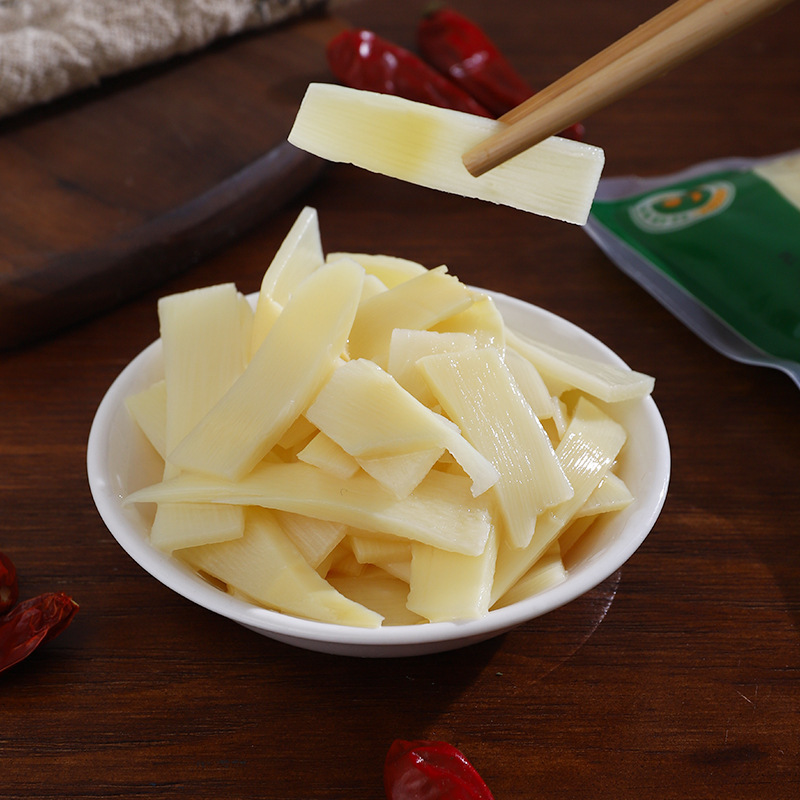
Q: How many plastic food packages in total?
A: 1